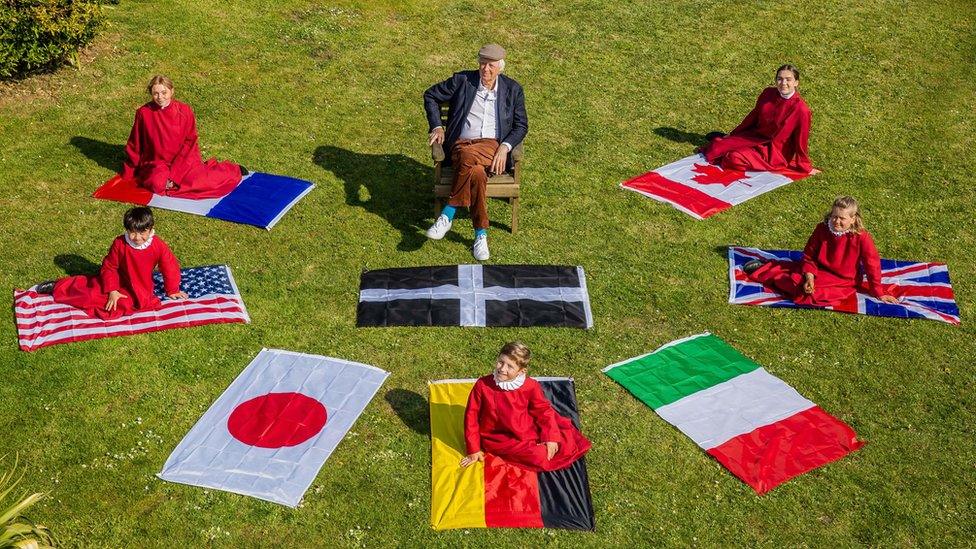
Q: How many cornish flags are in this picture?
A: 1